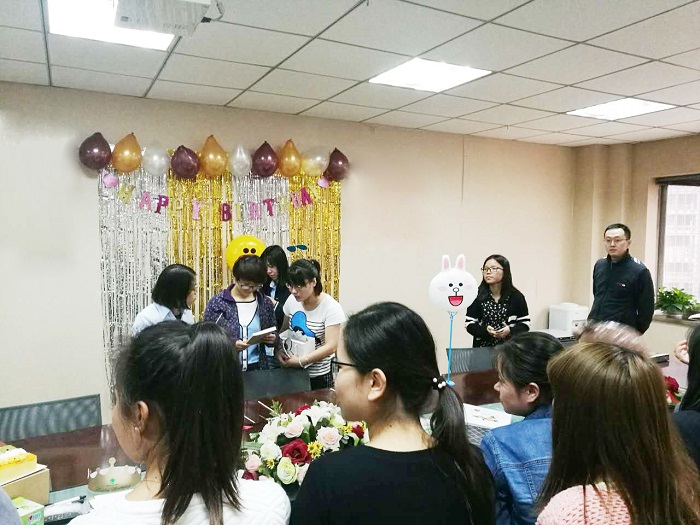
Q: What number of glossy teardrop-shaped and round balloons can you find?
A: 10